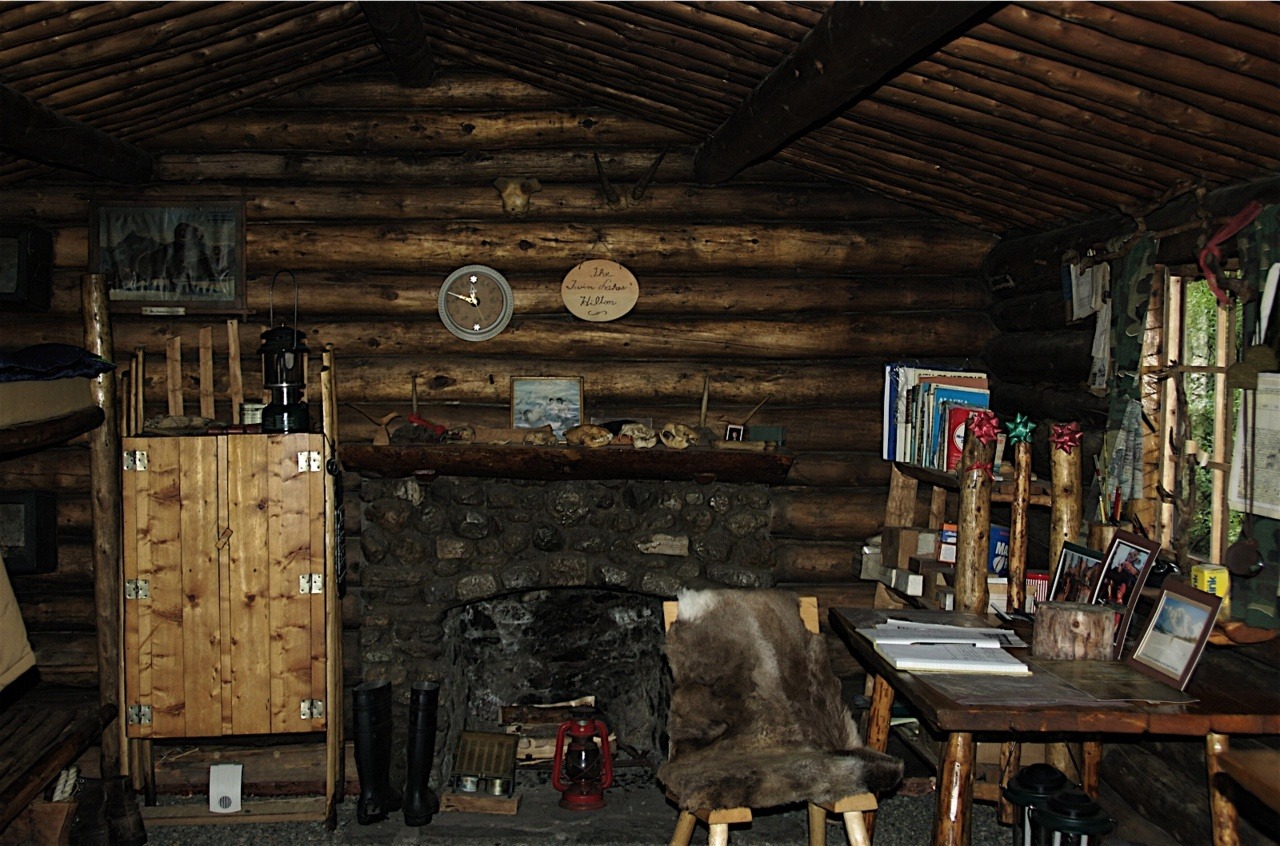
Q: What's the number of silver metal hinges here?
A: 6